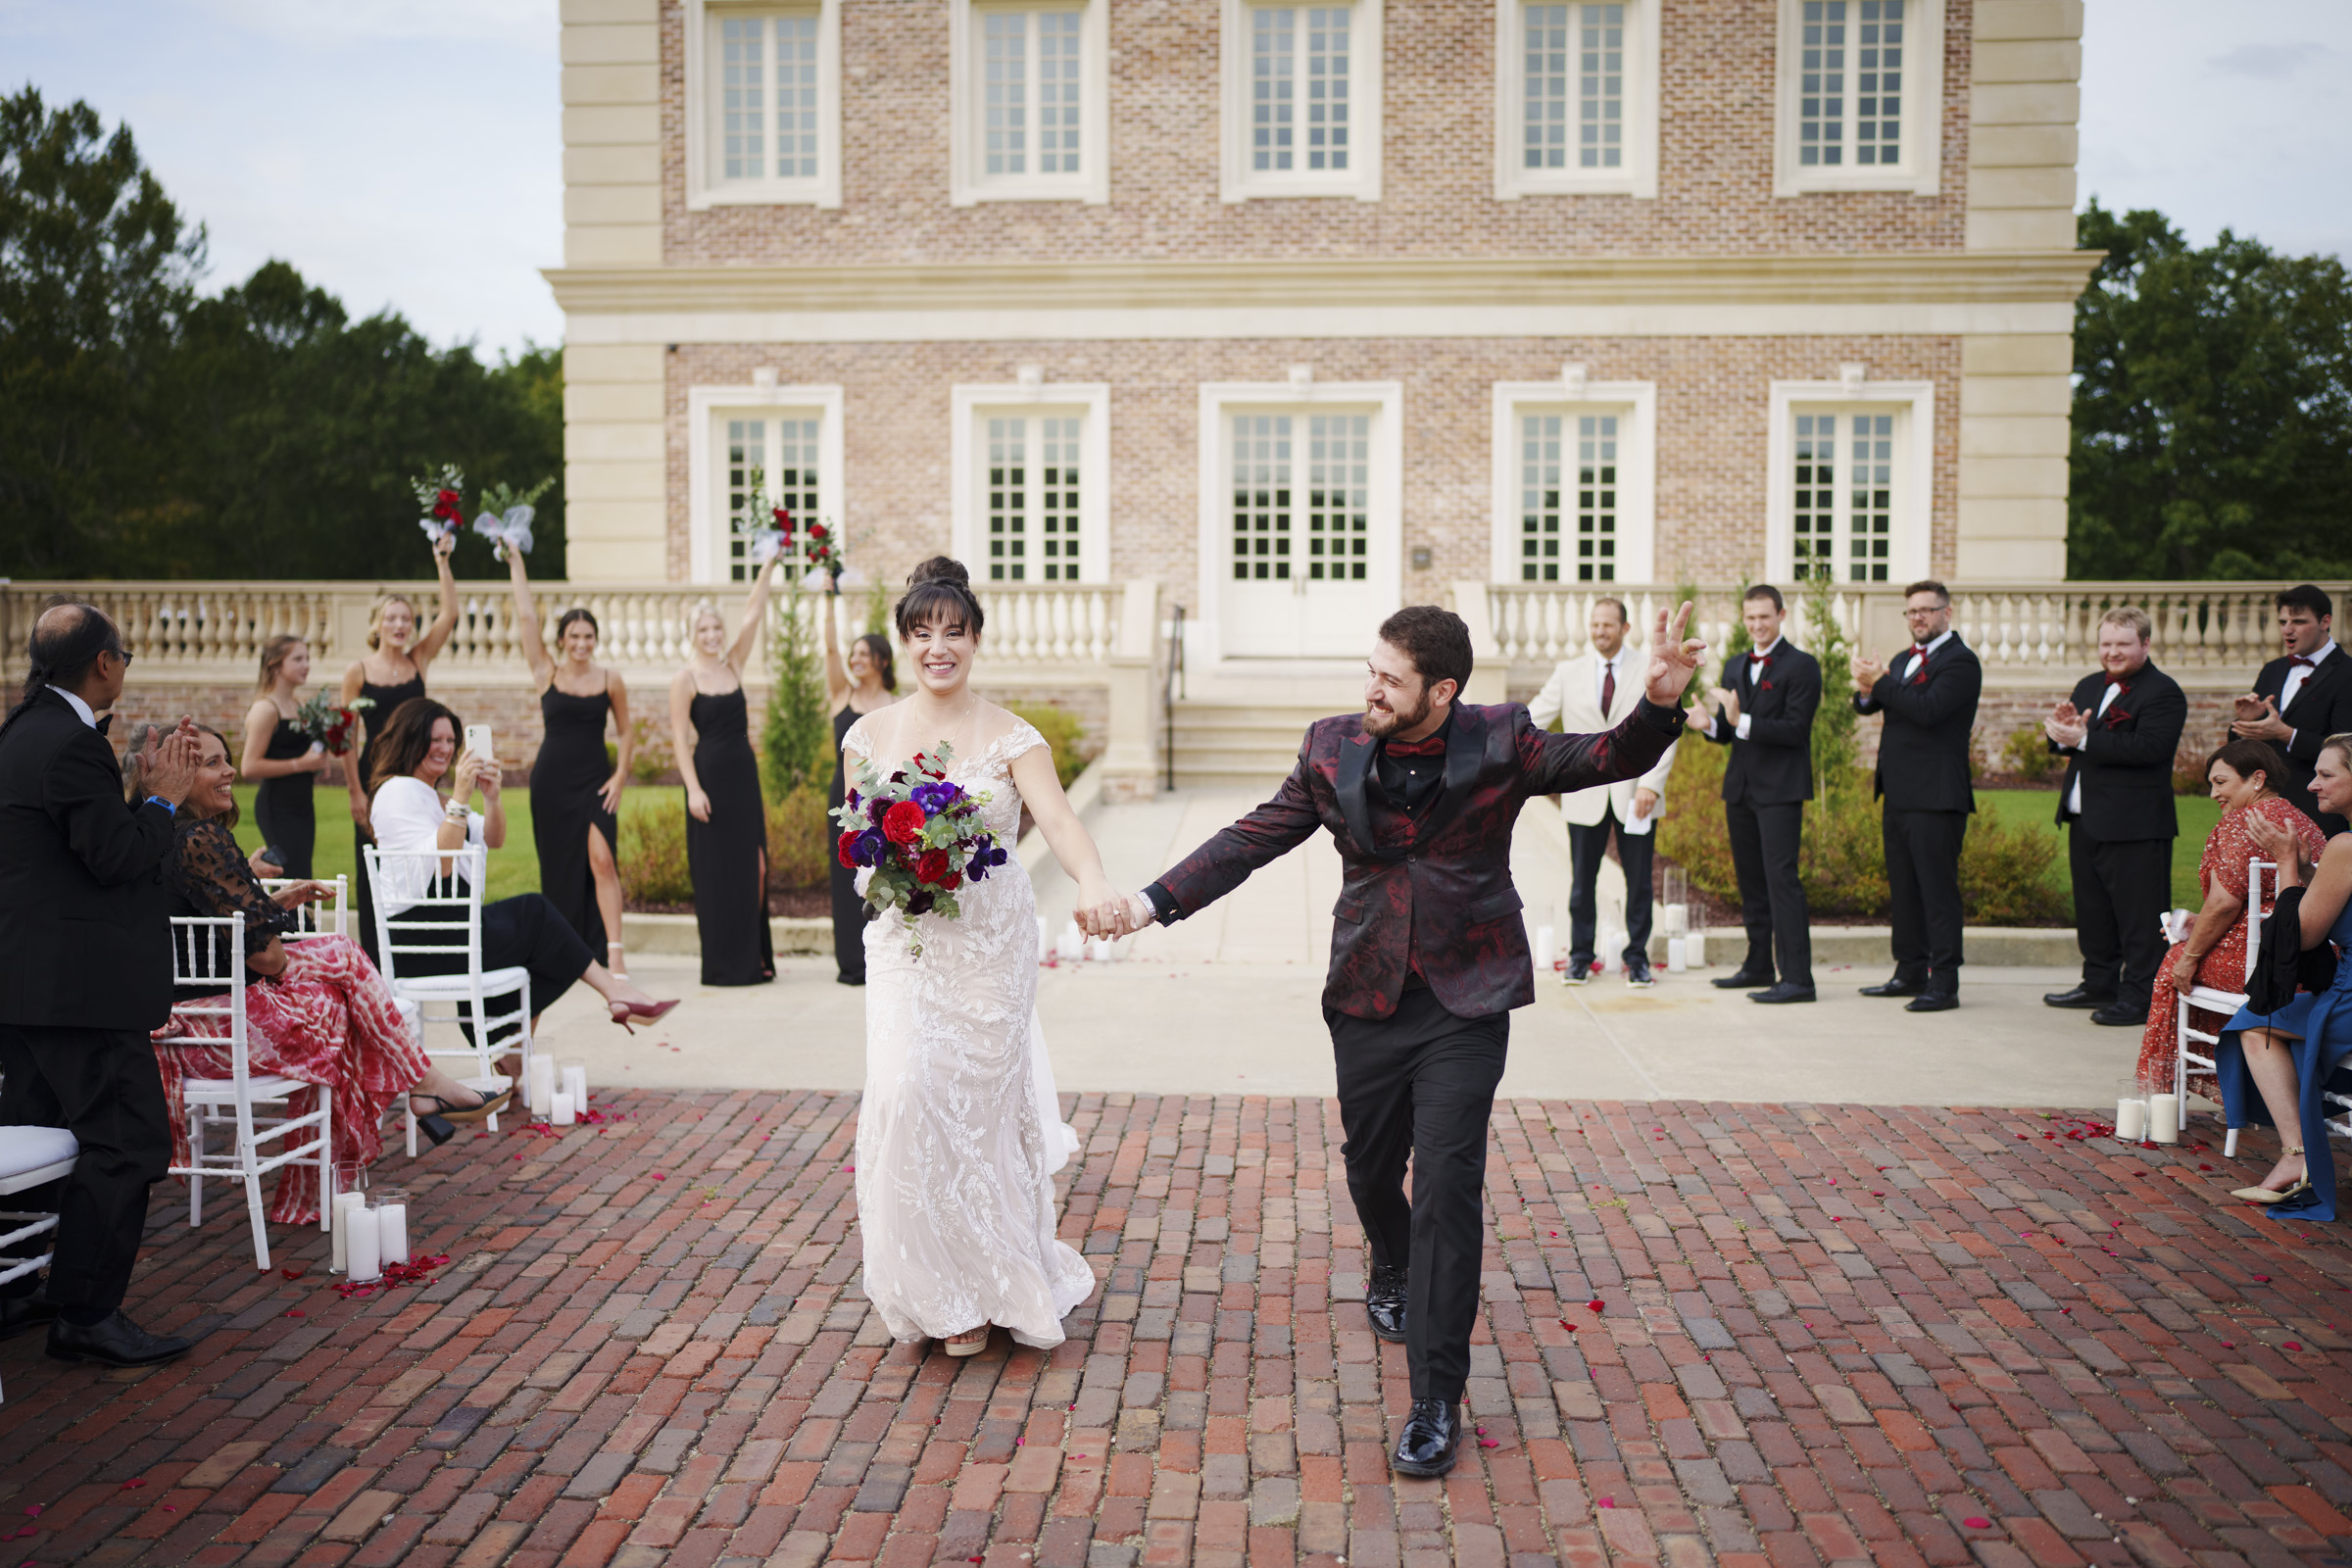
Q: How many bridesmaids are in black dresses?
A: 5